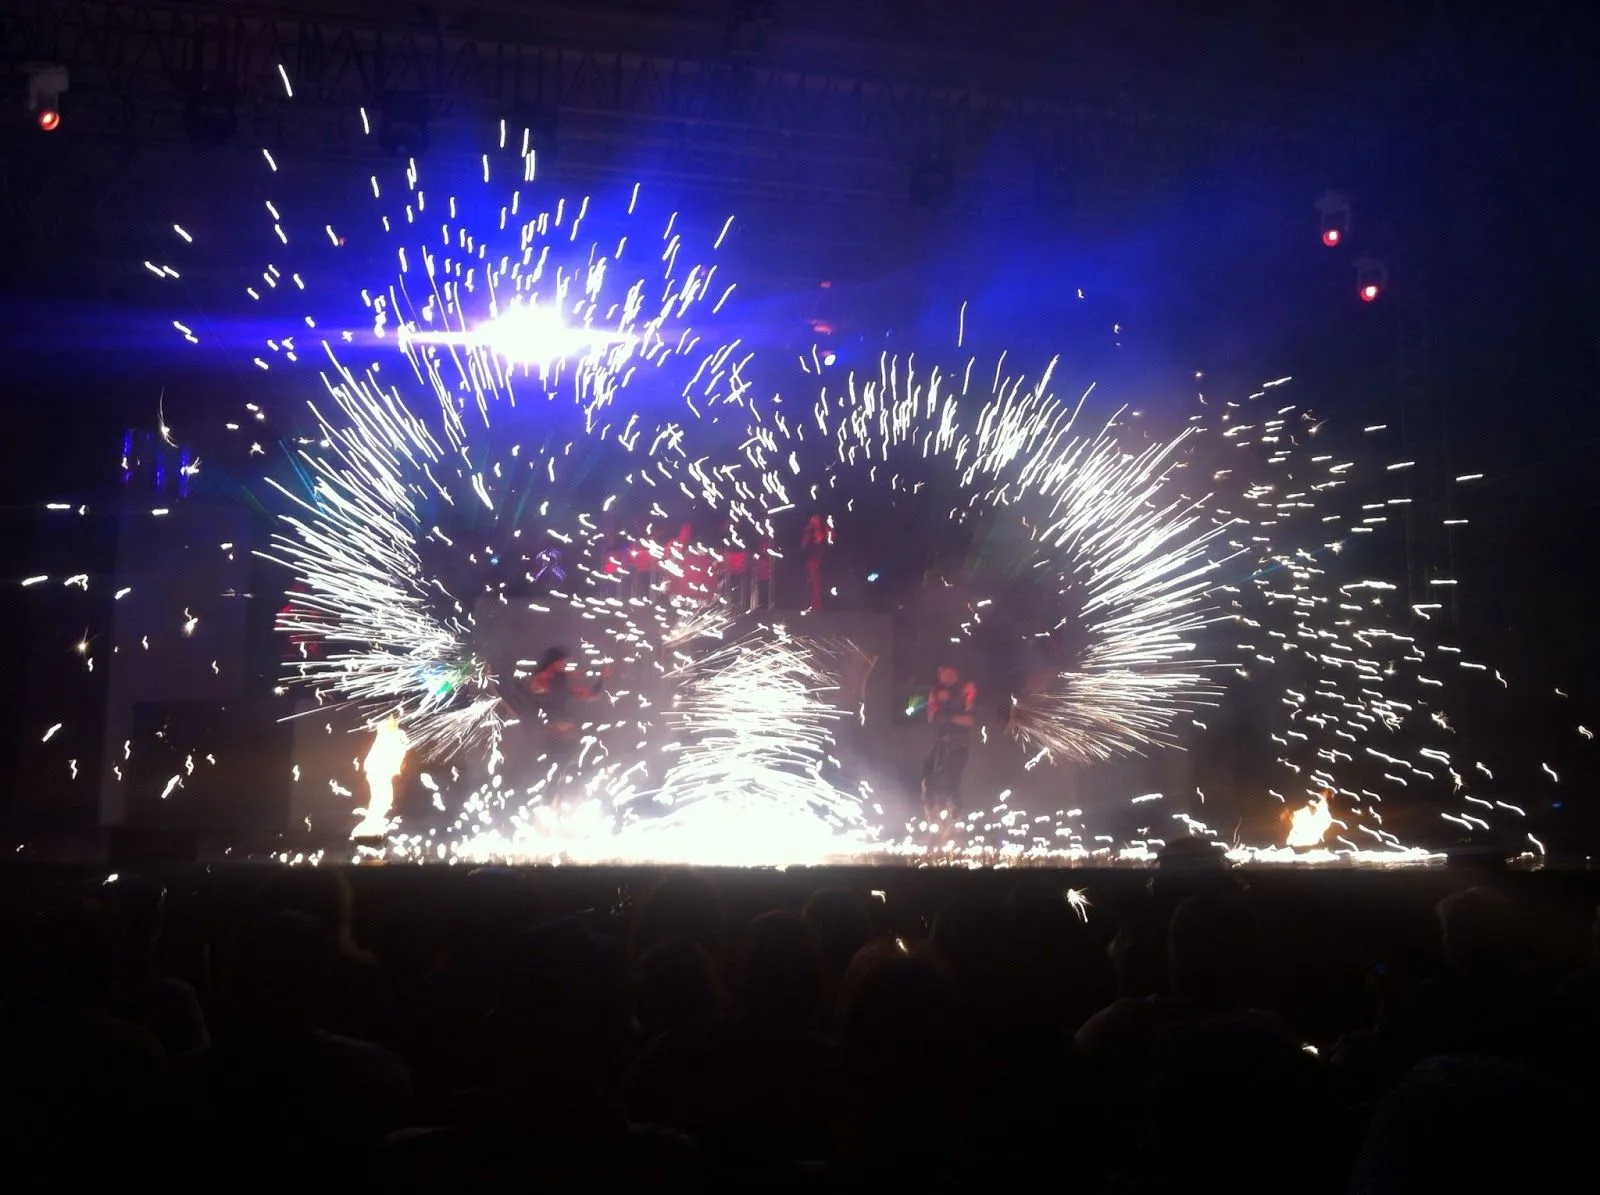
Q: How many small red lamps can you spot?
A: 3